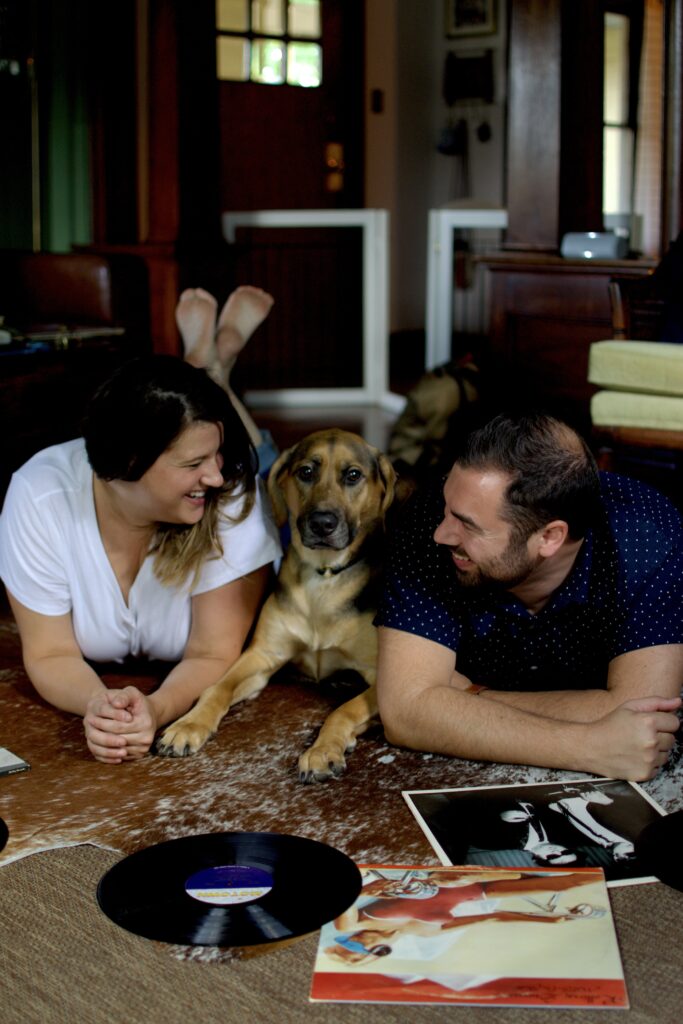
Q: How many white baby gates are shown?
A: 2